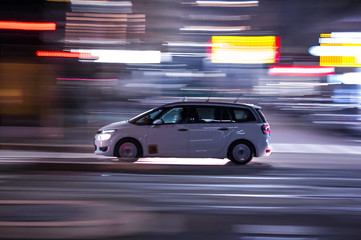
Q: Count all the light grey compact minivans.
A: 1